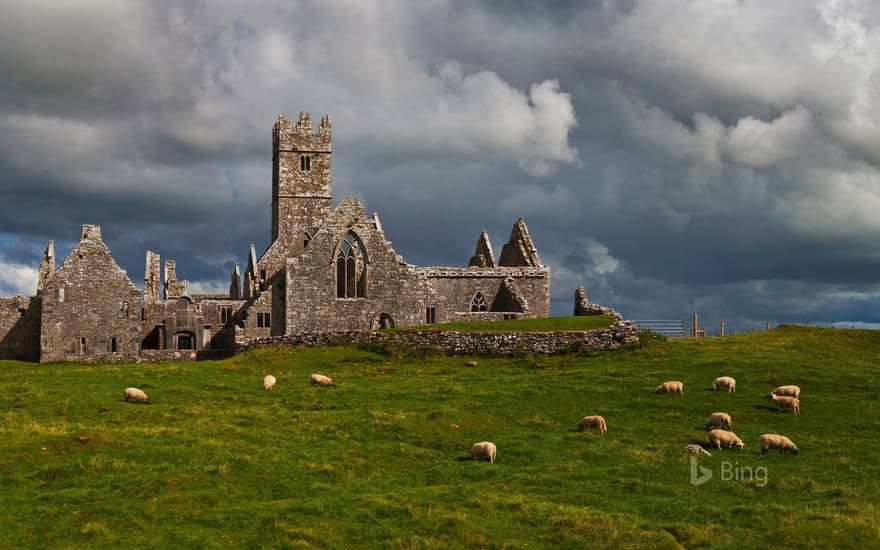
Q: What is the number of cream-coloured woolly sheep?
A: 12